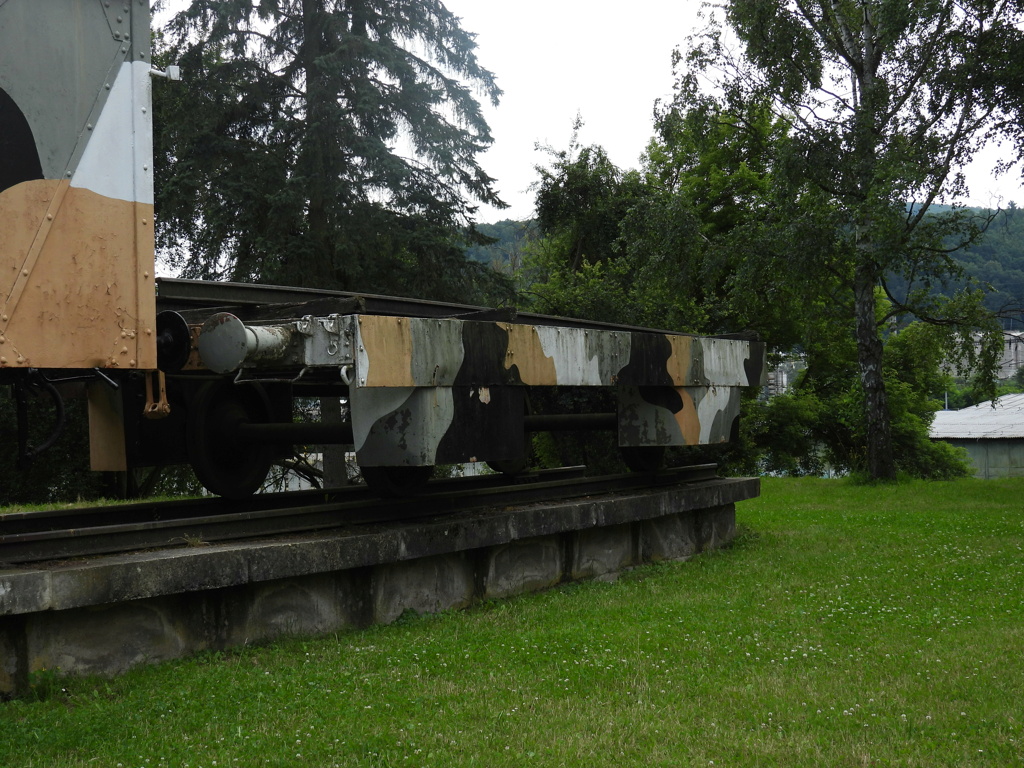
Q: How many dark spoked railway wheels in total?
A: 4